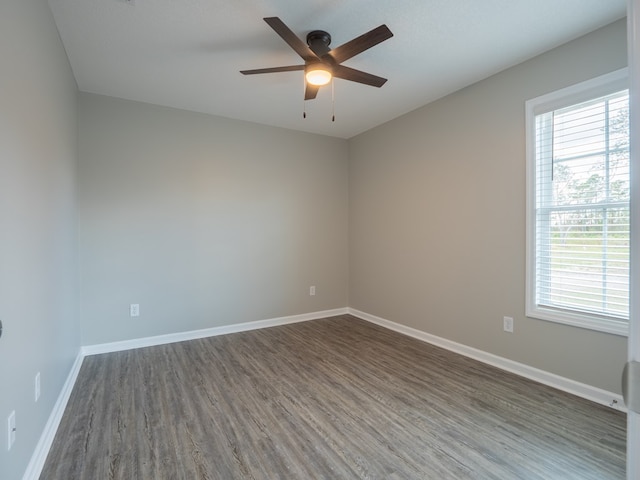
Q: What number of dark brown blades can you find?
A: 5